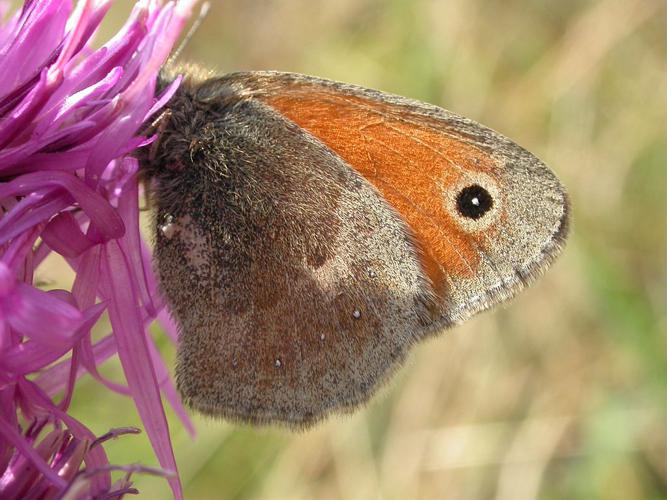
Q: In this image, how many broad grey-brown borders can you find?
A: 1